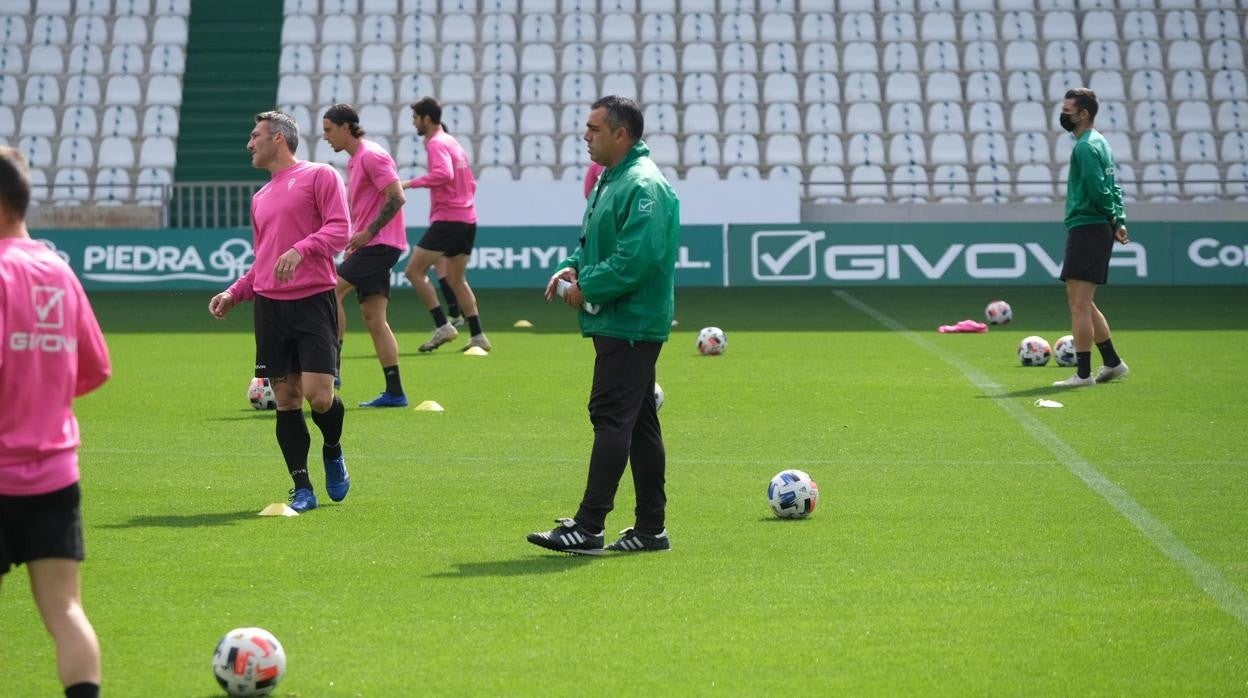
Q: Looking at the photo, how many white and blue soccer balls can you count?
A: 1